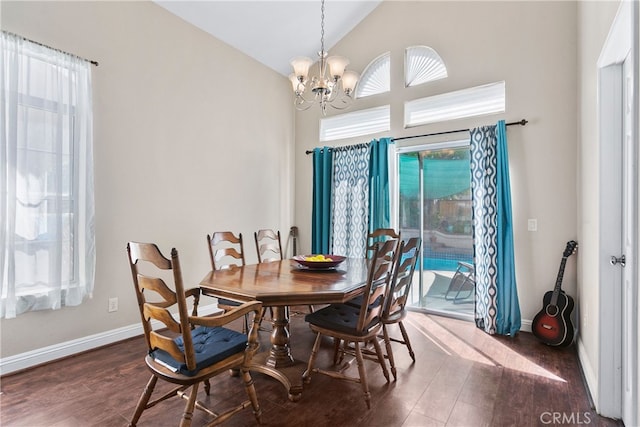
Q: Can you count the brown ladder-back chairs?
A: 6